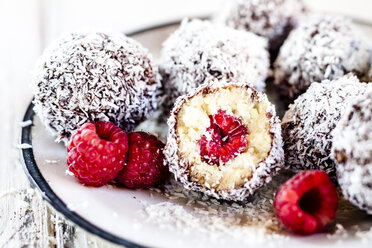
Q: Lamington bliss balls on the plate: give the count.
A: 7